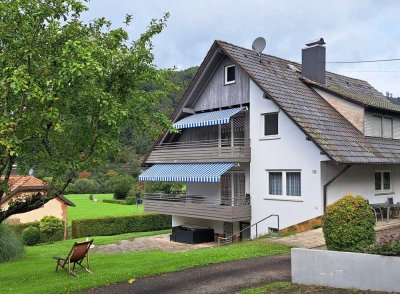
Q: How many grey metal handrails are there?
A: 1